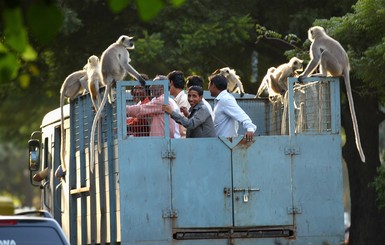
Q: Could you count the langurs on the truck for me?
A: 7